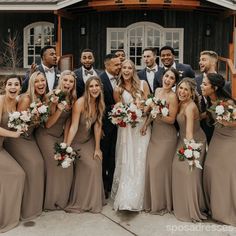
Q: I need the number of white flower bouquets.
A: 8